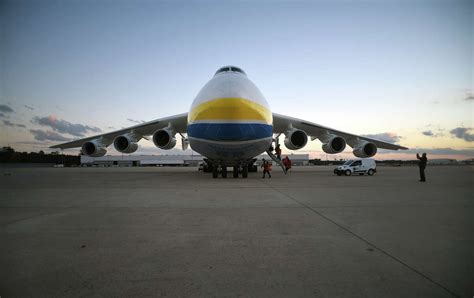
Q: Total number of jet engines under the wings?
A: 6